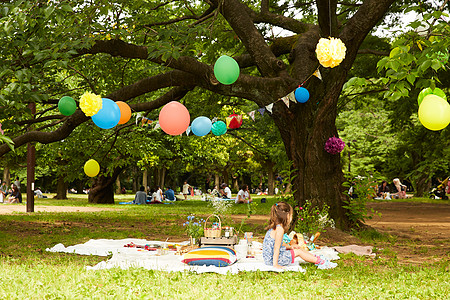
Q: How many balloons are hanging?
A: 12